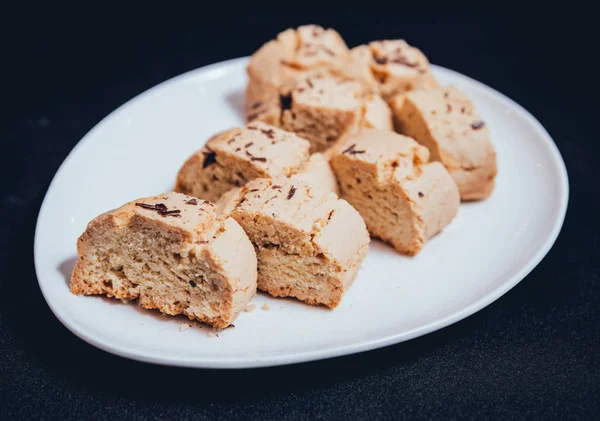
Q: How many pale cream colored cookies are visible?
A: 8